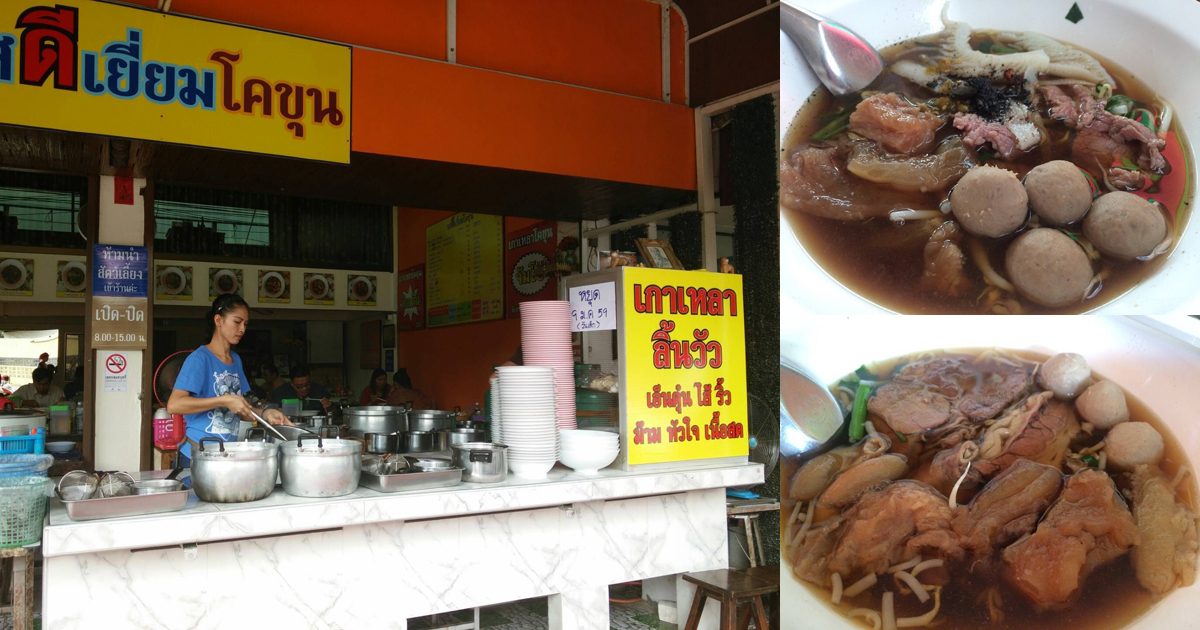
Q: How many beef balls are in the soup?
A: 7